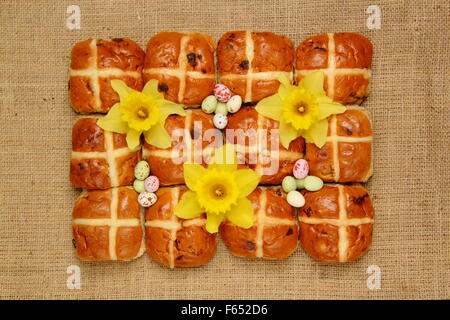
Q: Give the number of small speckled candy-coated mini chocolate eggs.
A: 14